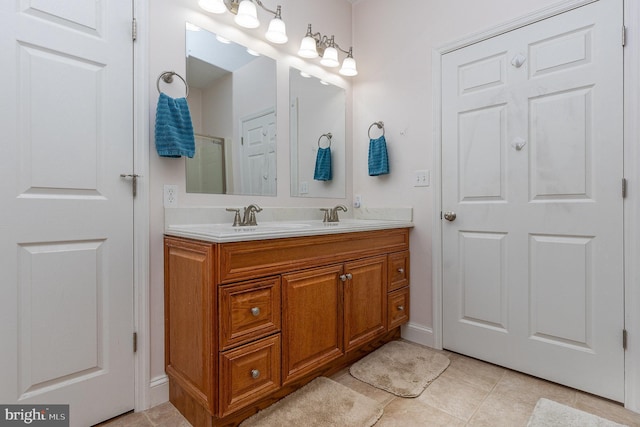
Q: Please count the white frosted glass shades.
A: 6